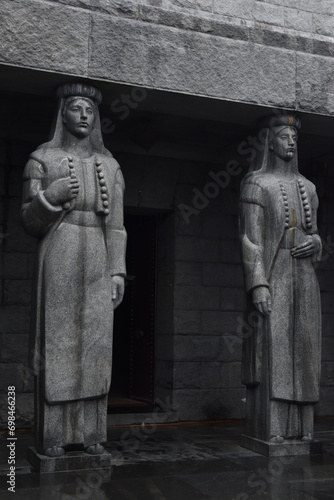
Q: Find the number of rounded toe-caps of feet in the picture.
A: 4